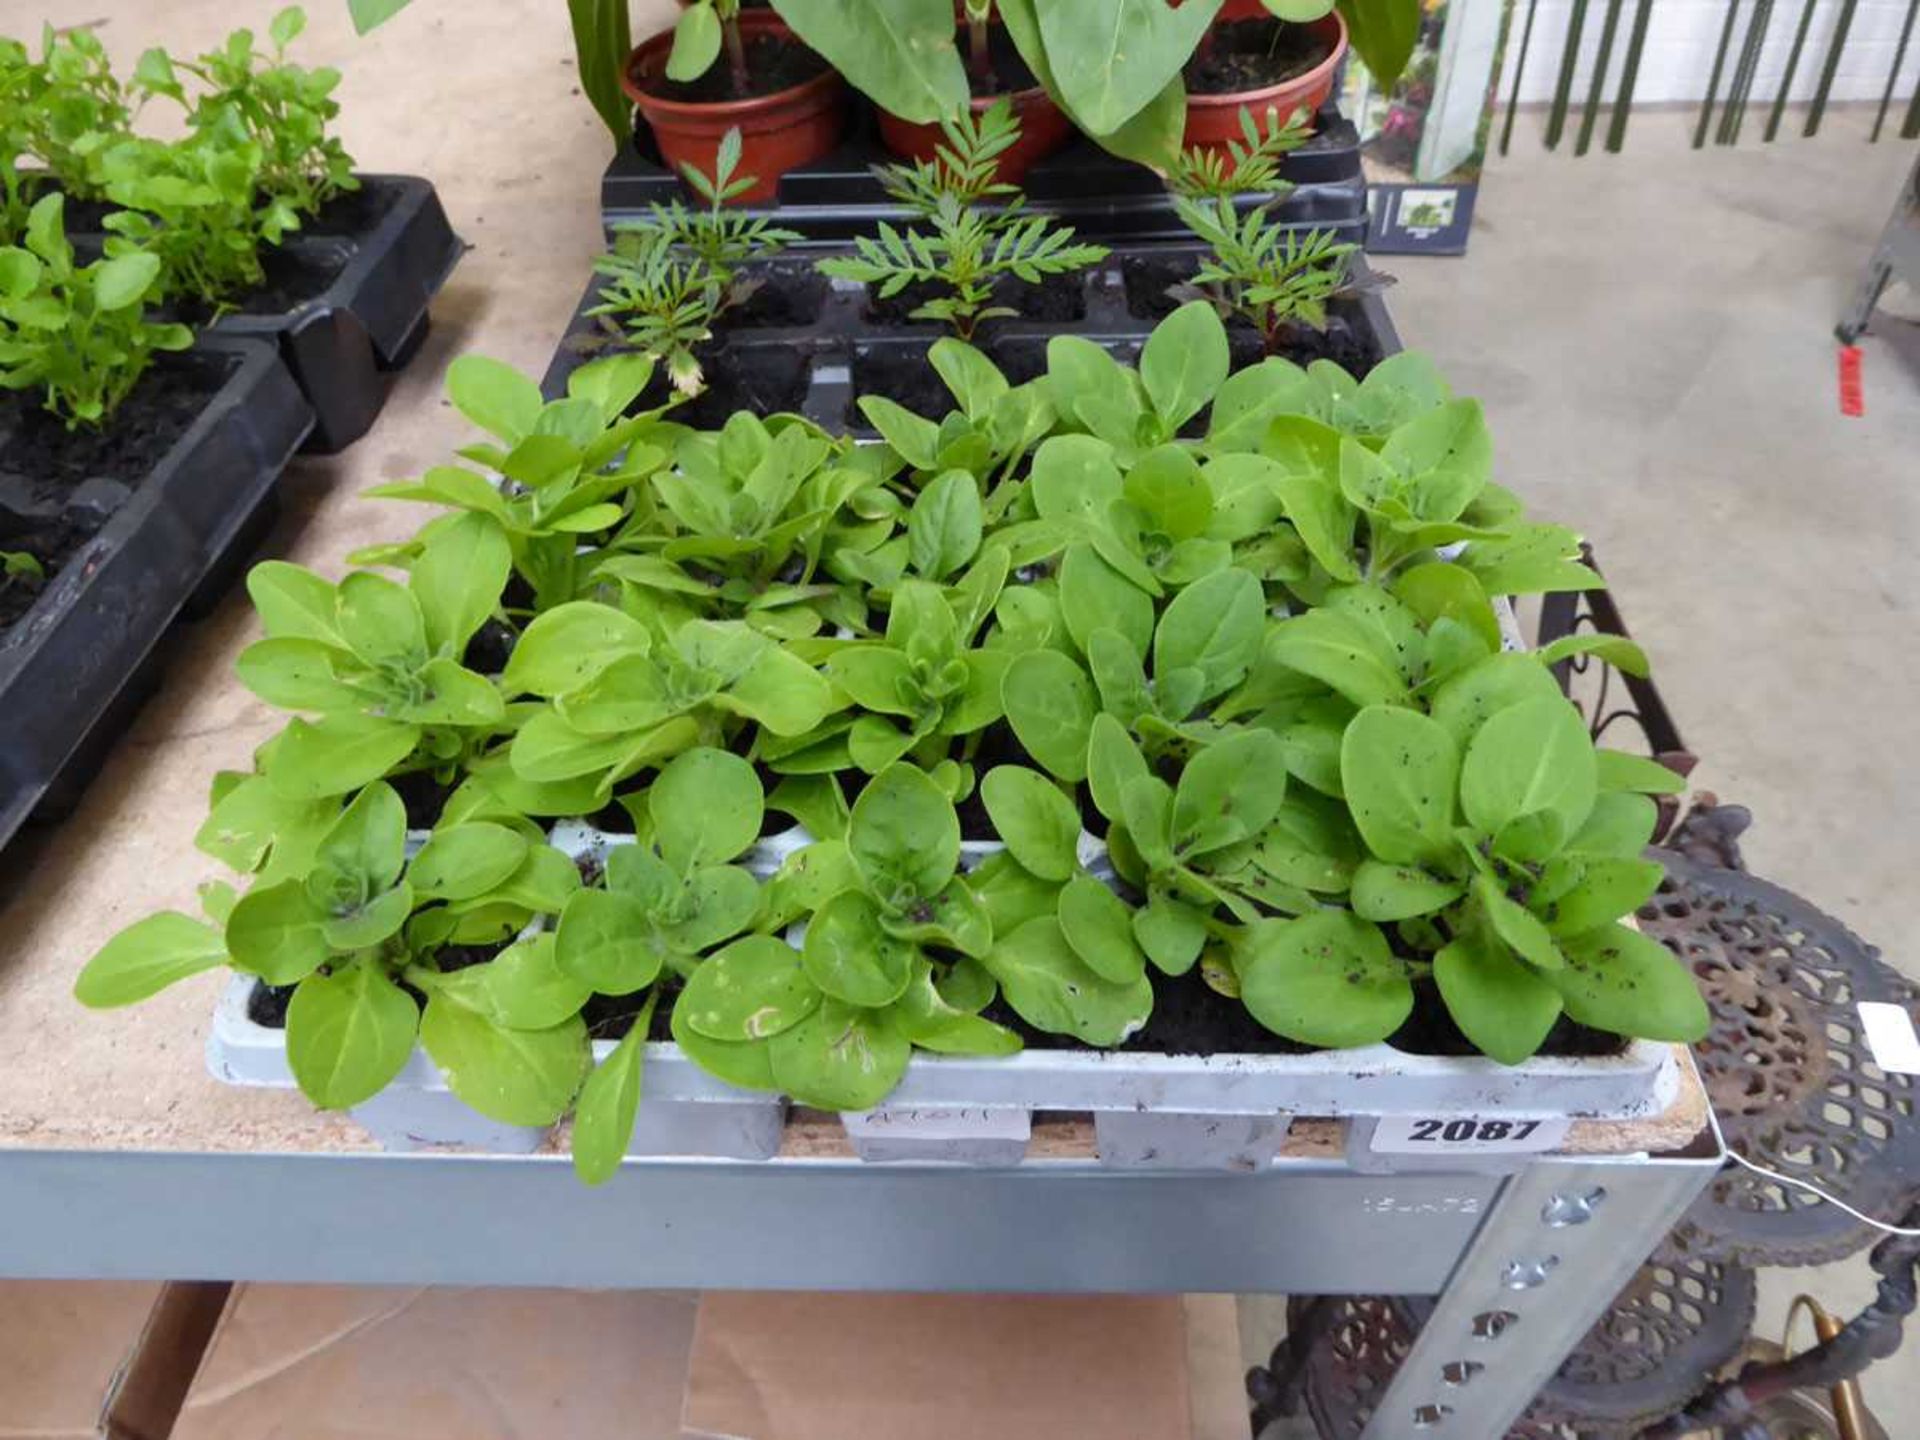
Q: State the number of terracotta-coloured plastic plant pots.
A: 3